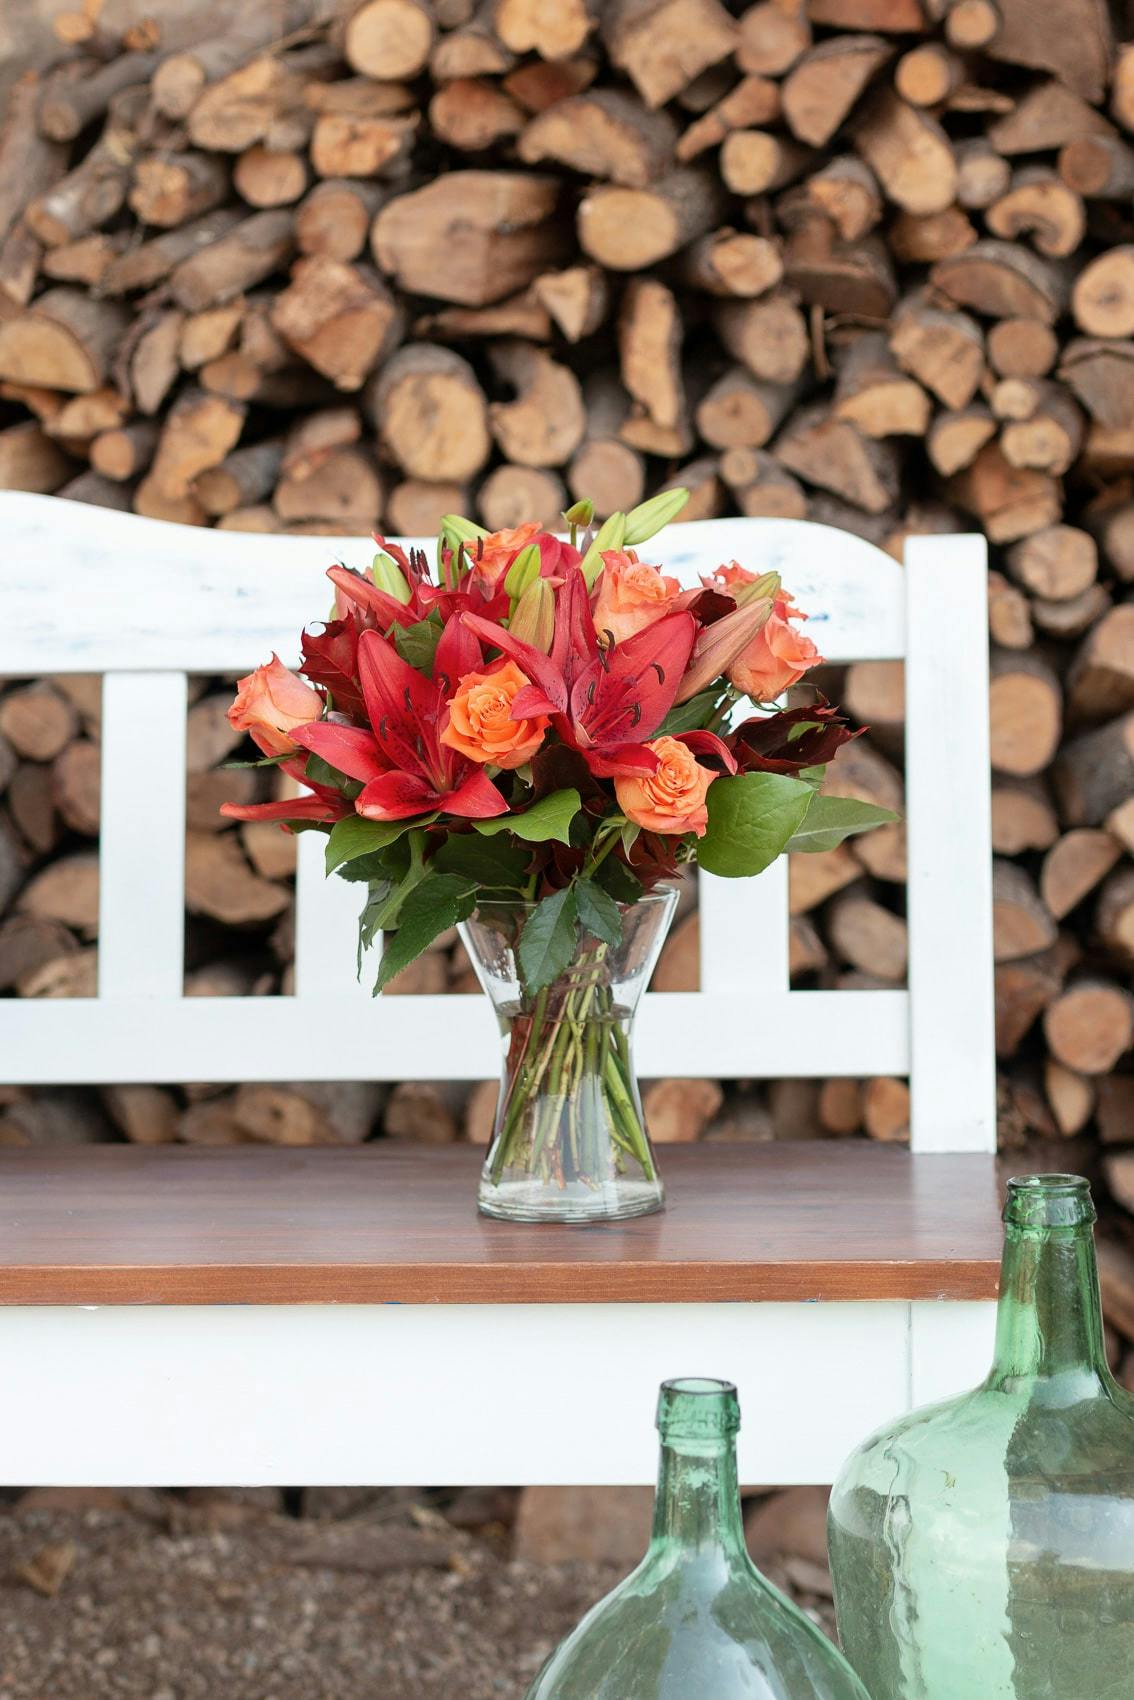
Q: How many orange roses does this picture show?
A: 7